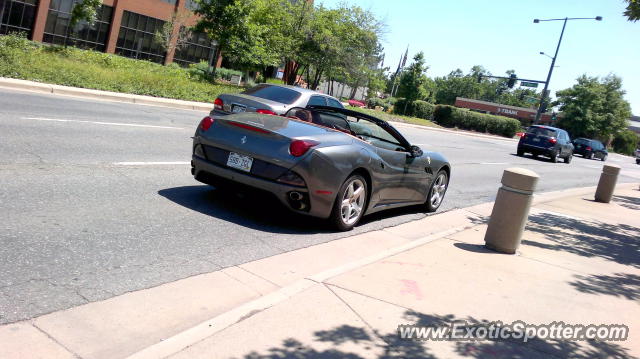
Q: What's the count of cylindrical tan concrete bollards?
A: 2